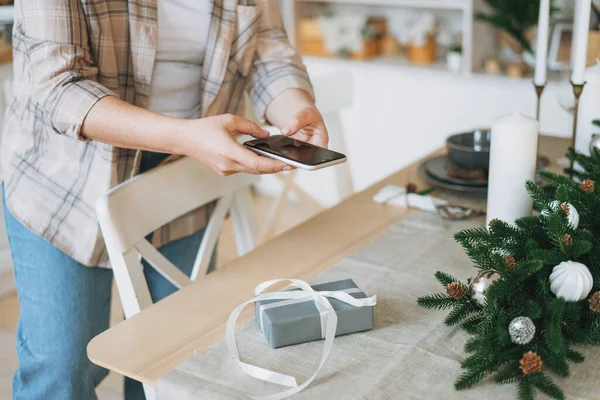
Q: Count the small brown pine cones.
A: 8